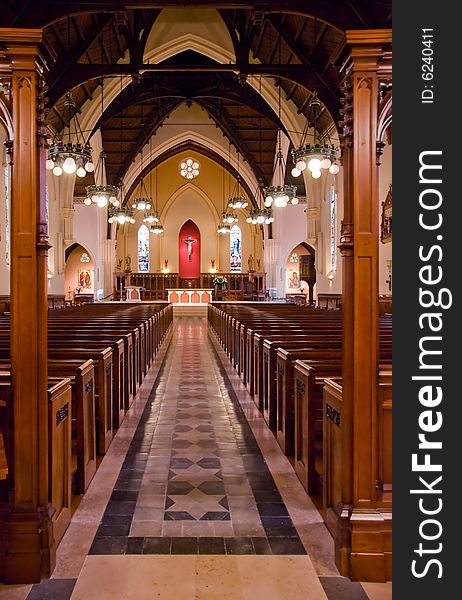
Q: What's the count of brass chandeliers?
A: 12